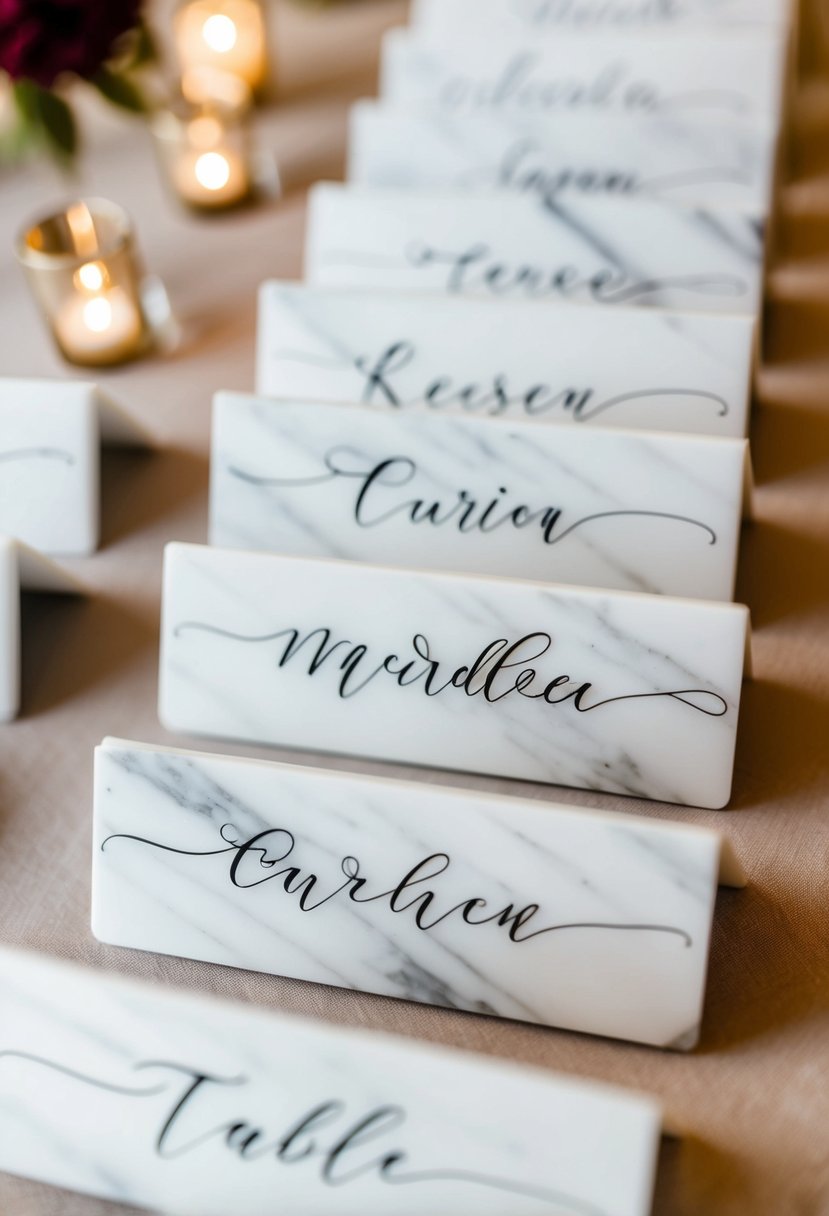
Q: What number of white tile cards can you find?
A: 11